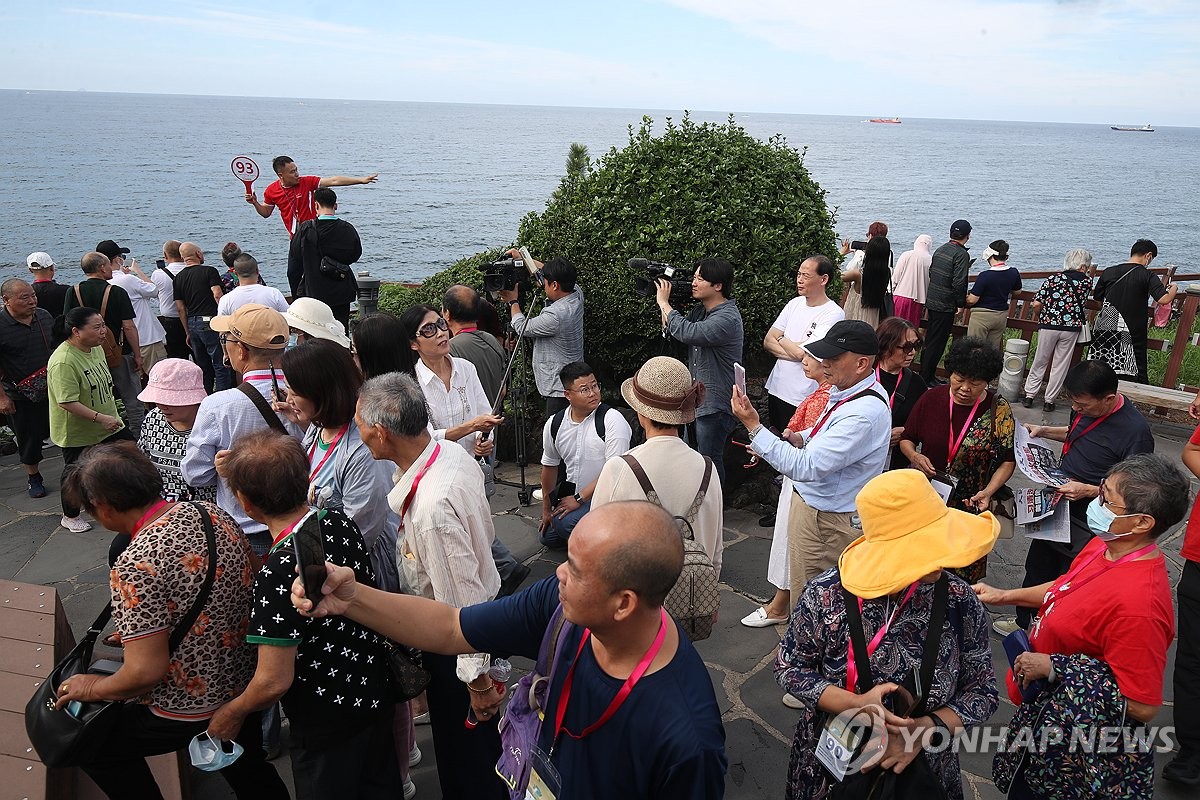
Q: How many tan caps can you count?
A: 1